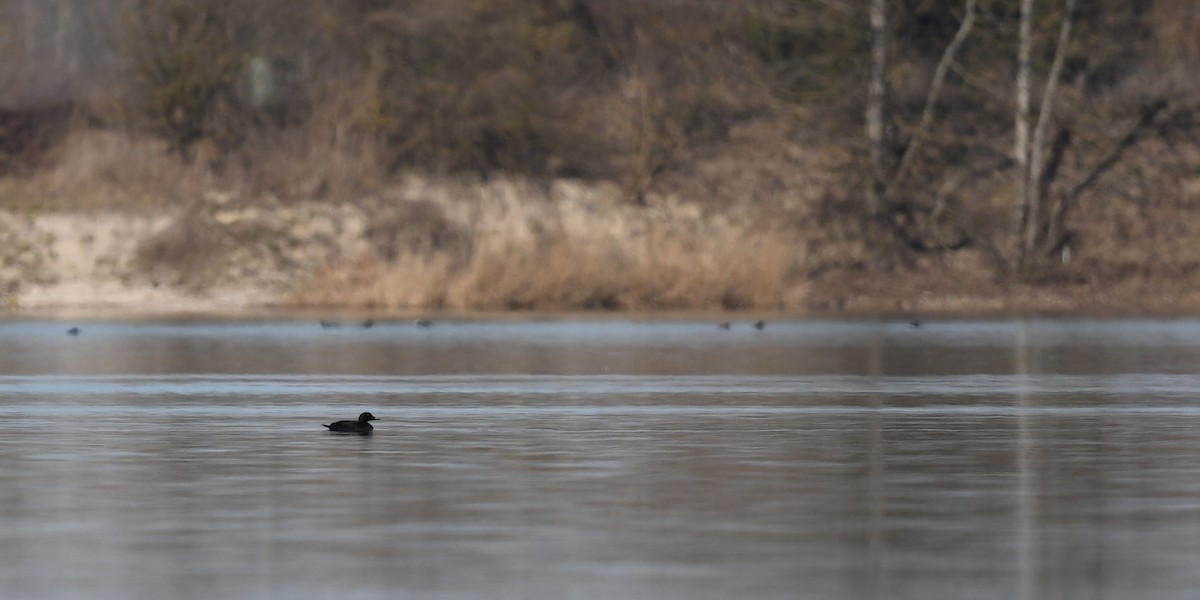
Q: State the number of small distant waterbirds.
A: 7